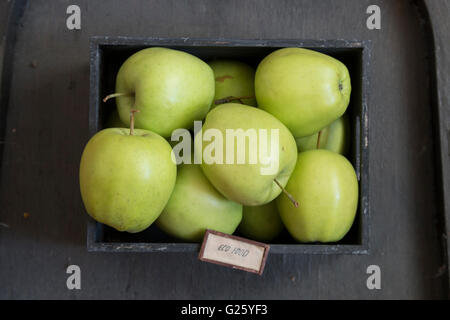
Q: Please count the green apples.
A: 9